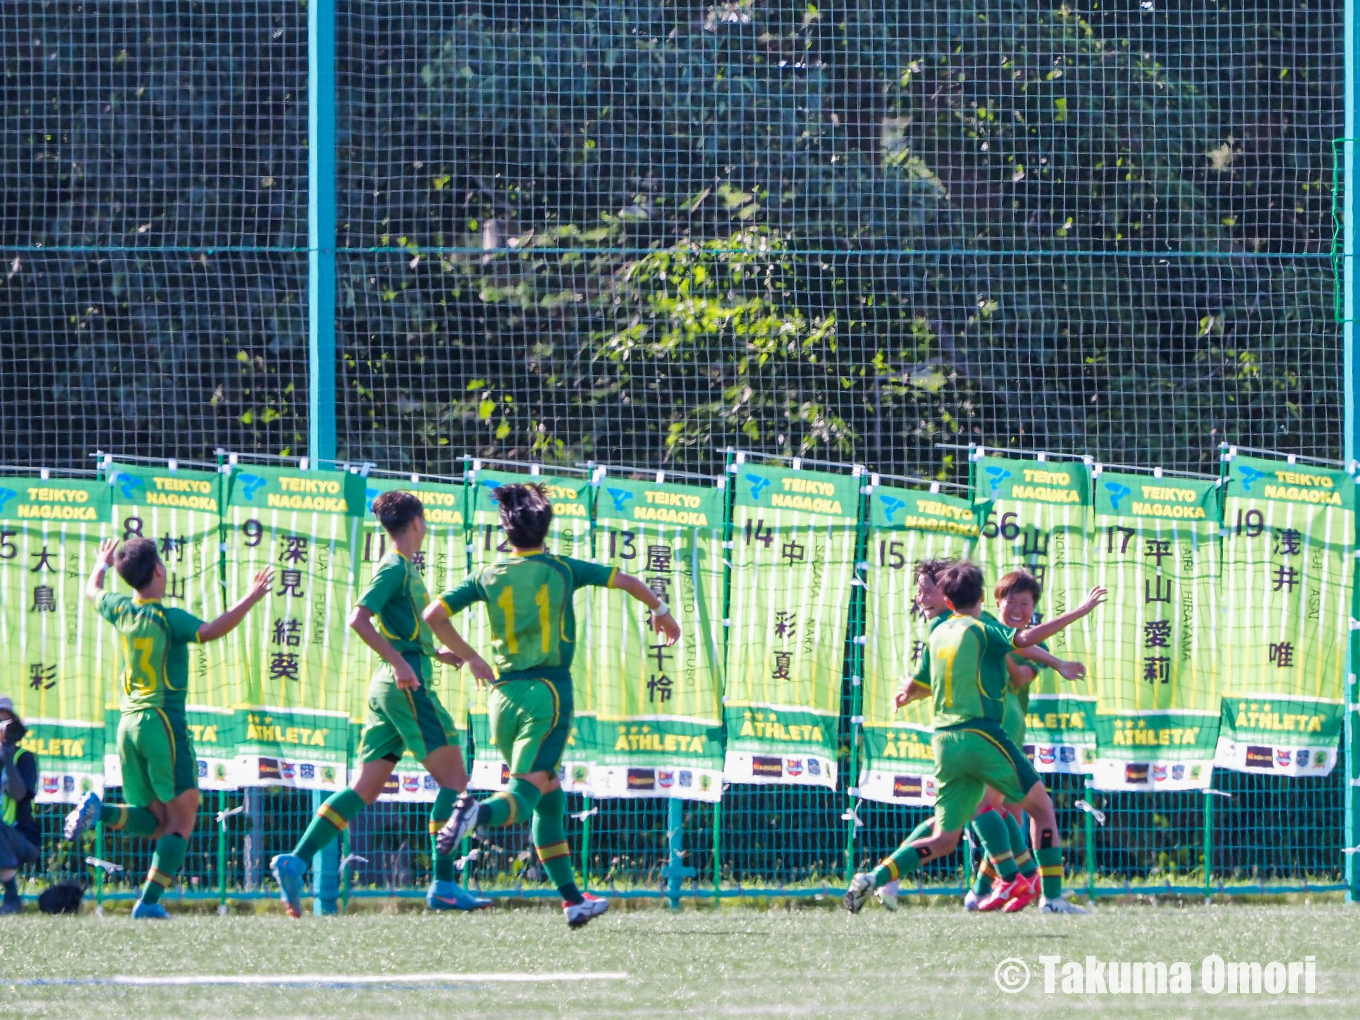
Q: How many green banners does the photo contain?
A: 11